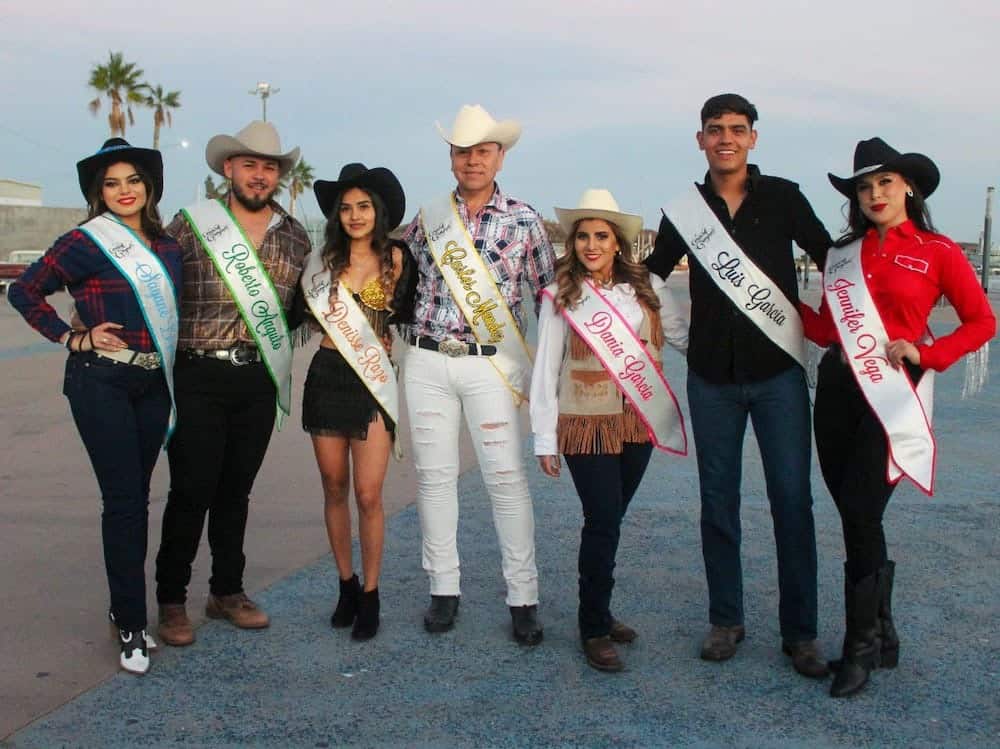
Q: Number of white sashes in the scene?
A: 7